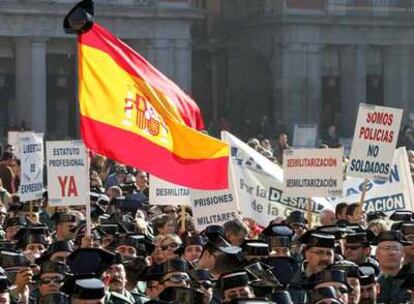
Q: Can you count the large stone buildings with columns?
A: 2